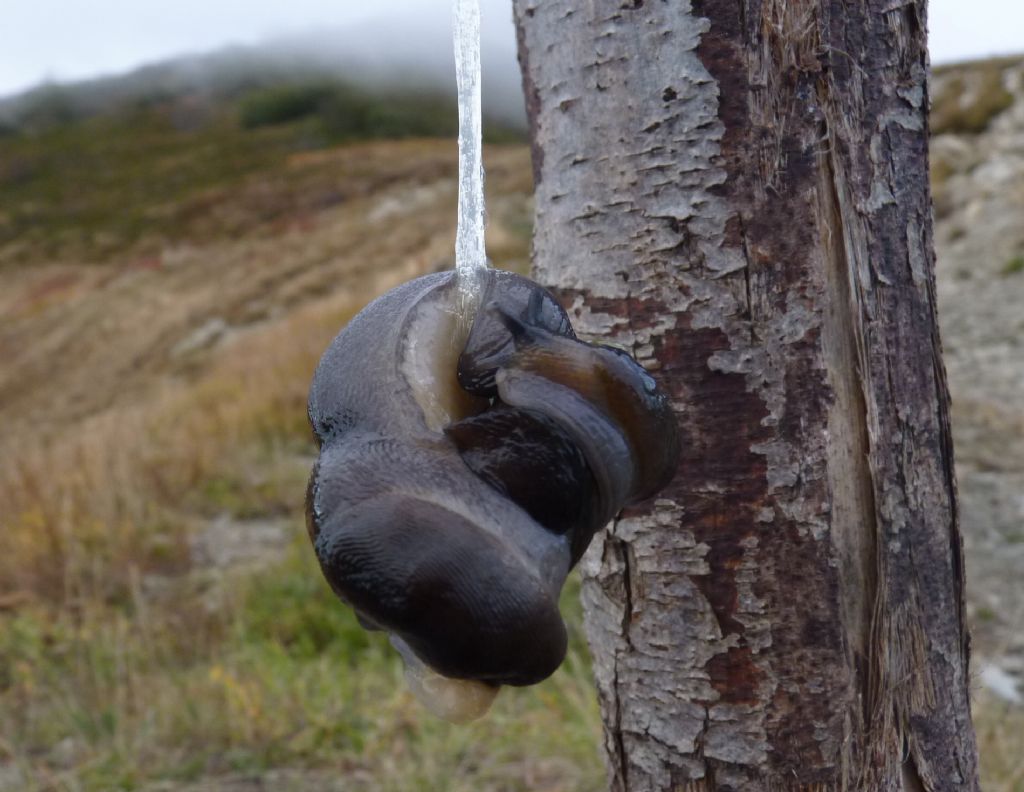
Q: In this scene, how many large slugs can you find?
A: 2